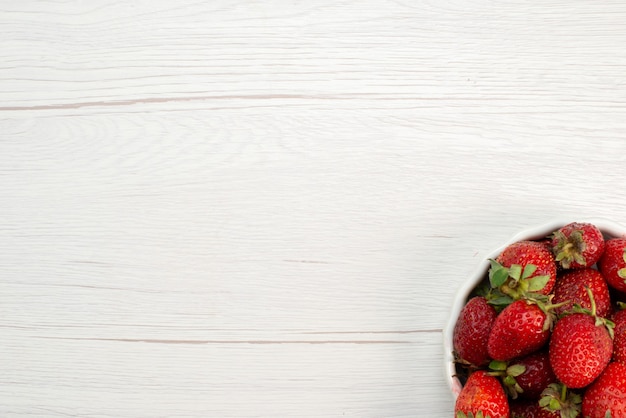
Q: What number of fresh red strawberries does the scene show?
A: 12